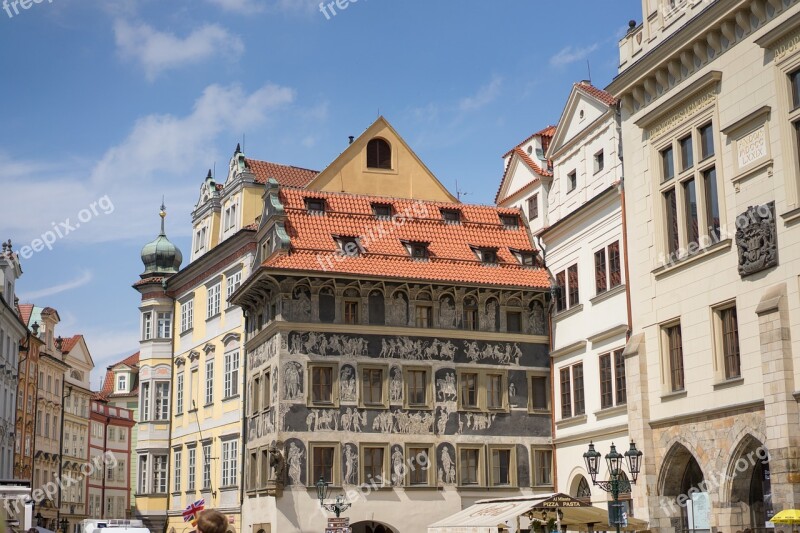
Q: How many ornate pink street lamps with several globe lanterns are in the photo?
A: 0